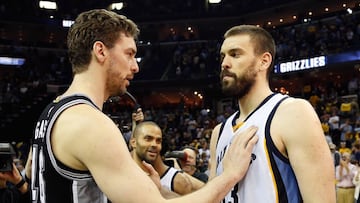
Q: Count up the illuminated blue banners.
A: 2